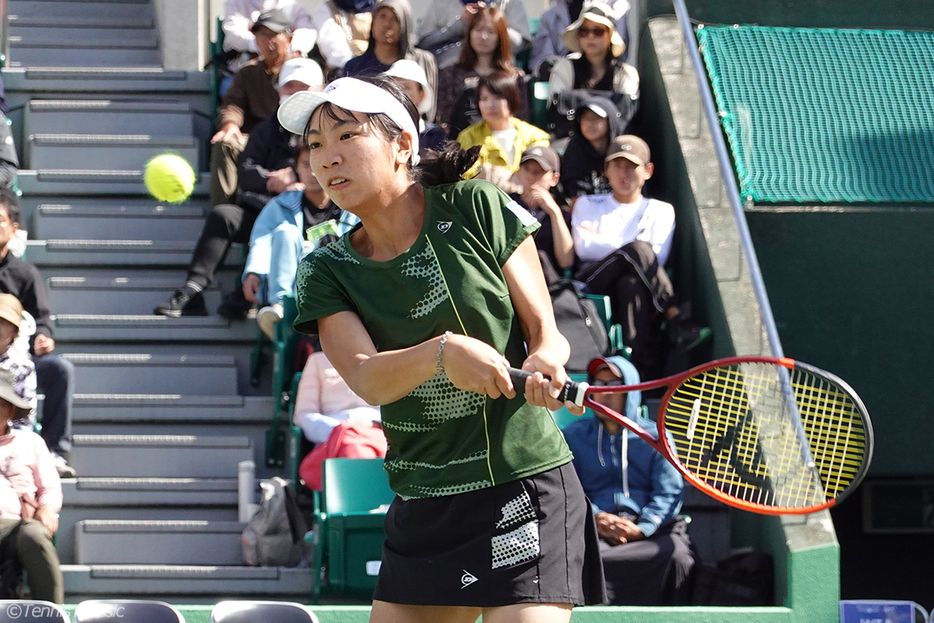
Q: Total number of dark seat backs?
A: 3